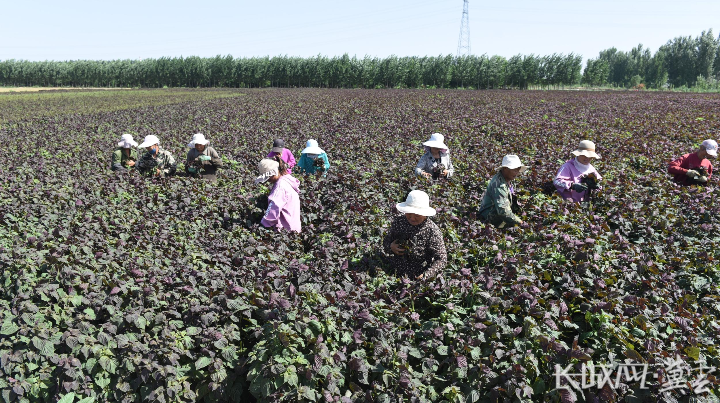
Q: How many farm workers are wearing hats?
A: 11